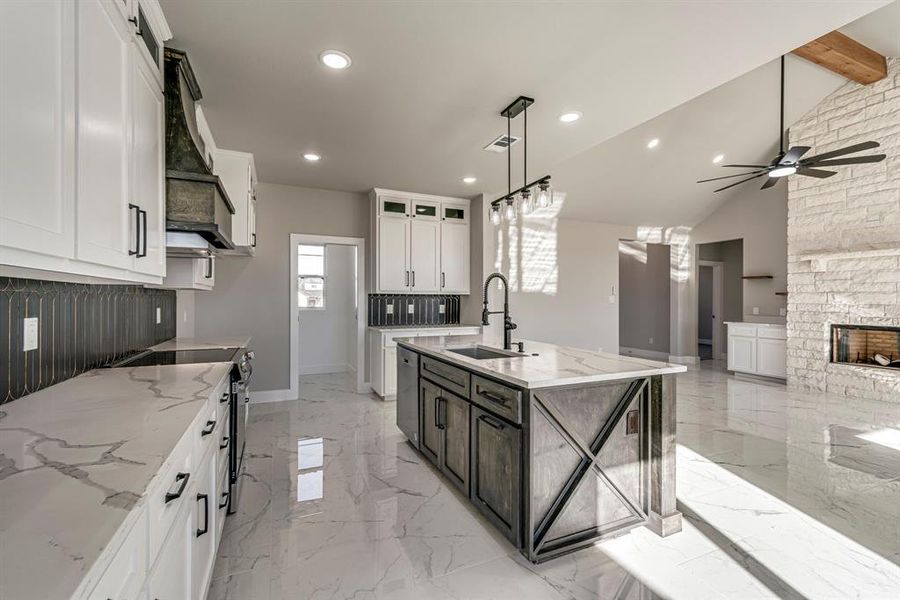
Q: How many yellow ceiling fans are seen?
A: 0